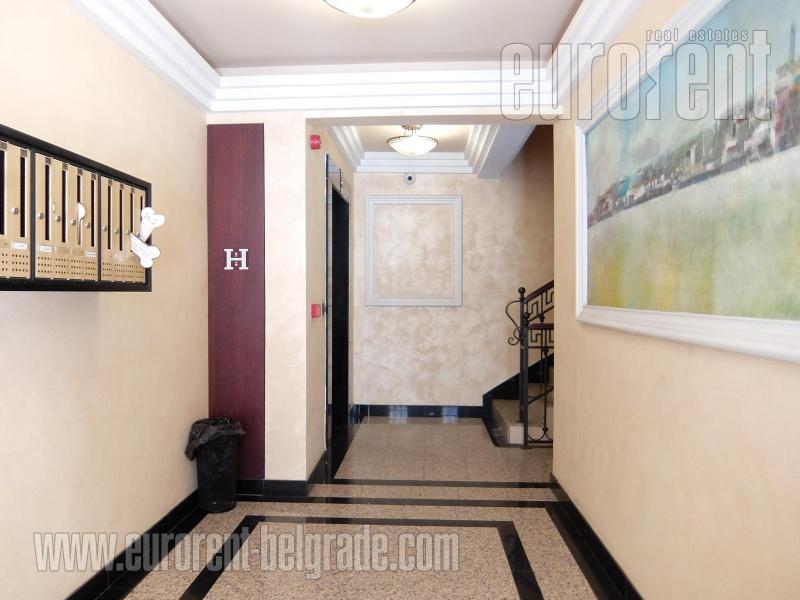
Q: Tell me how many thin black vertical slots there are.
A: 10